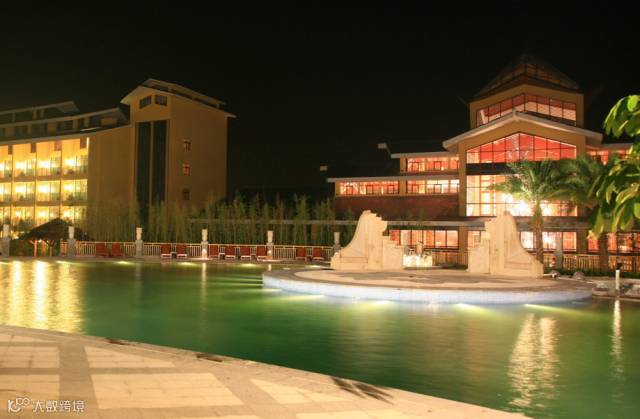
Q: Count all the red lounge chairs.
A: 10